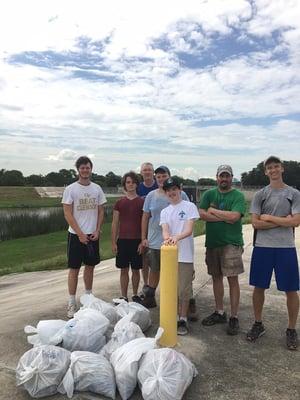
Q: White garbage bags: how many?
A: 9